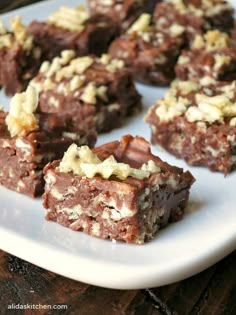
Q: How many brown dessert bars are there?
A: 10